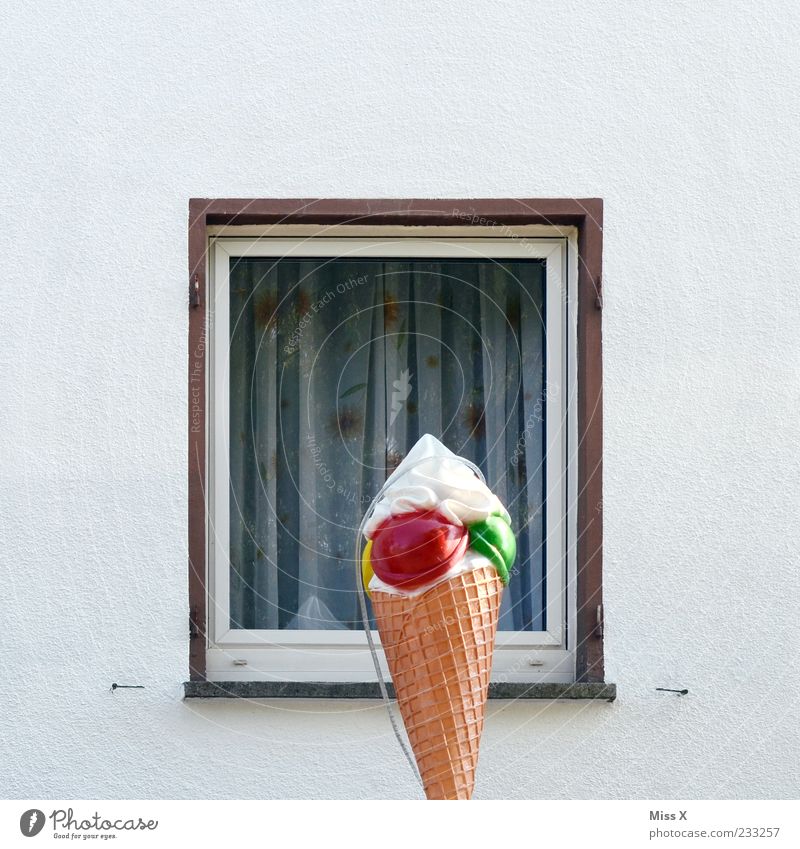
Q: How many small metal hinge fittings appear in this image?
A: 4